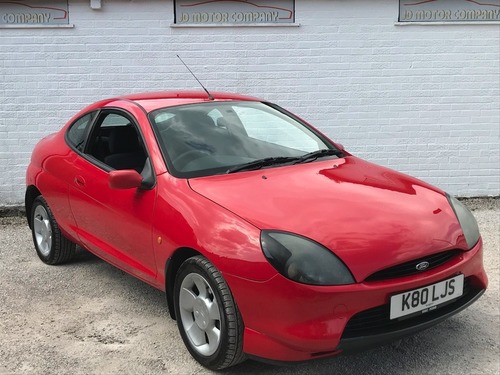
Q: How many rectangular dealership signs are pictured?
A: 3